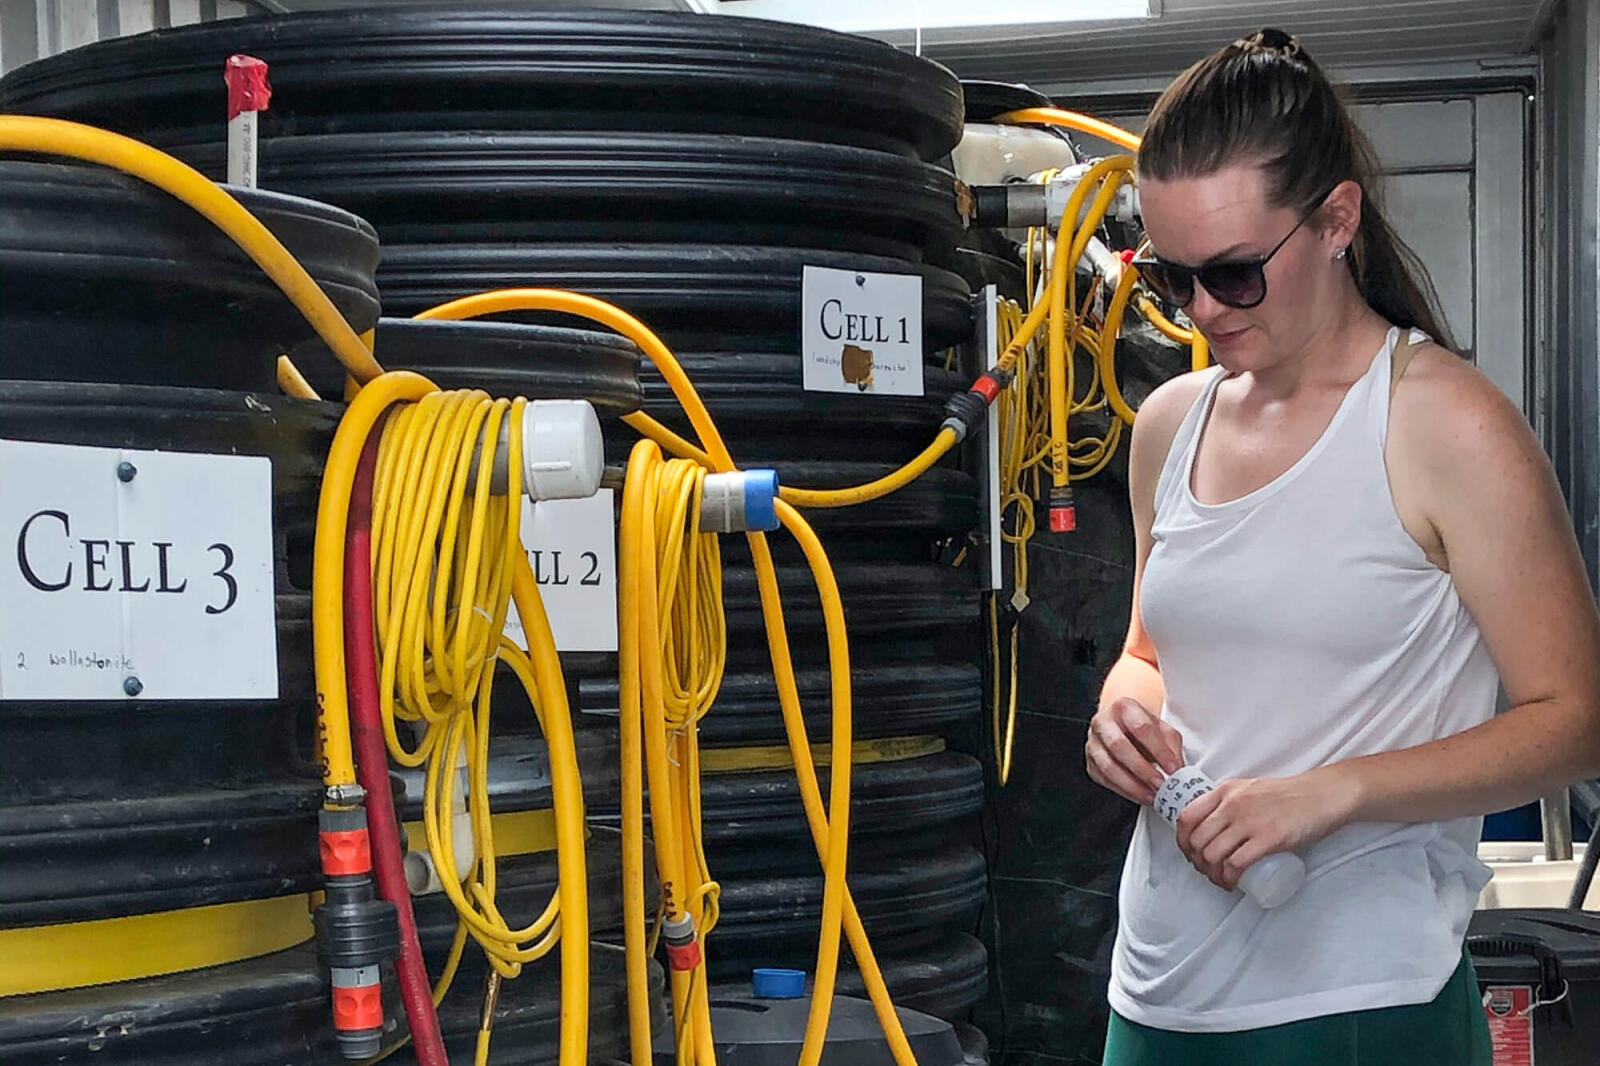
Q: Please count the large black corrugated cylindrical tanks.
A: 3